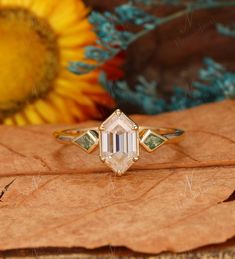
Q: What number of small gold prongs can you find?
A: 6